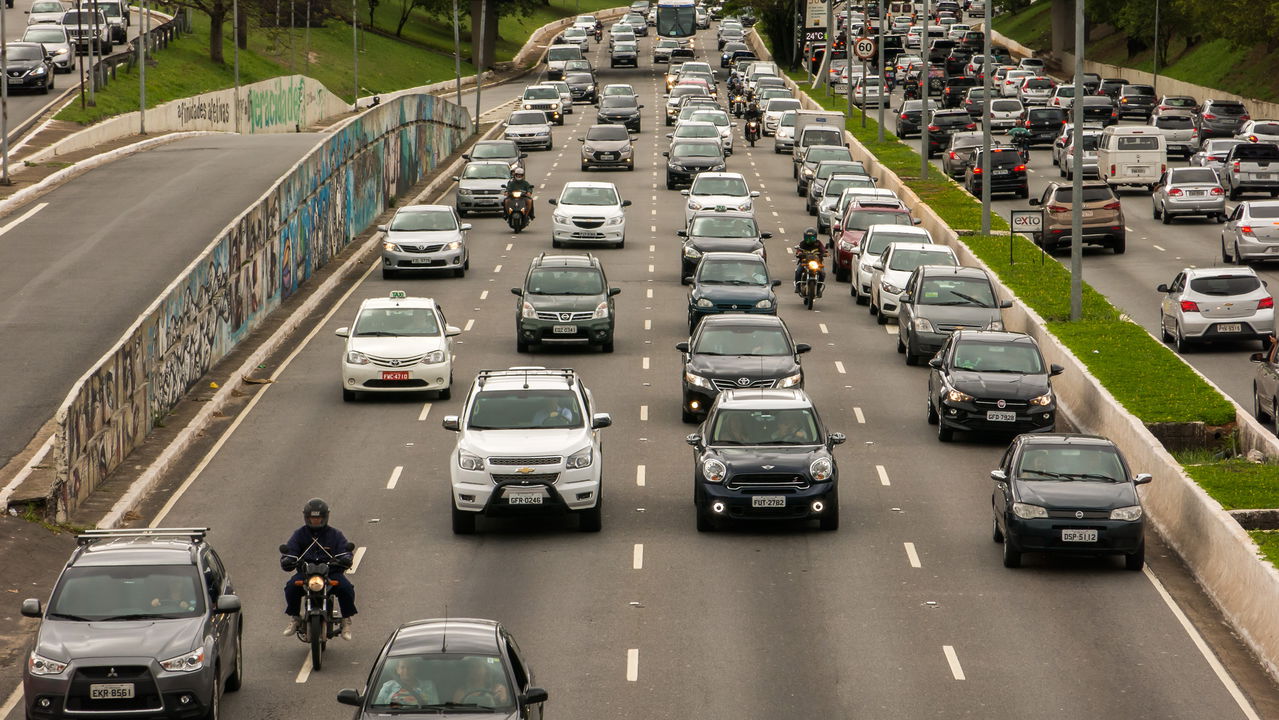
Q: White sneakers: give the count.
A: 2